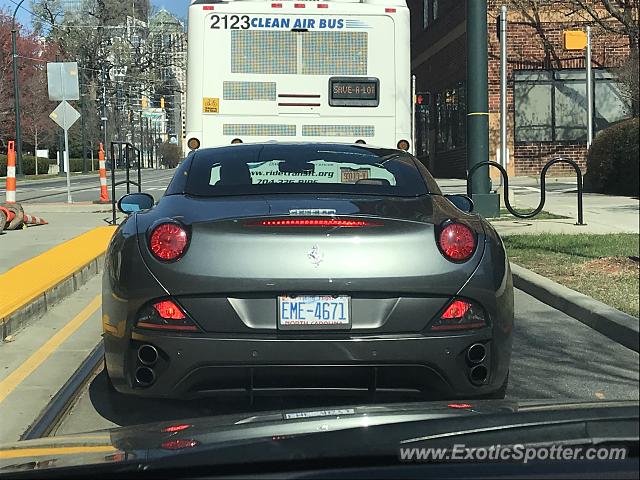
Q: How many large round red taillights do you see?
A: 2